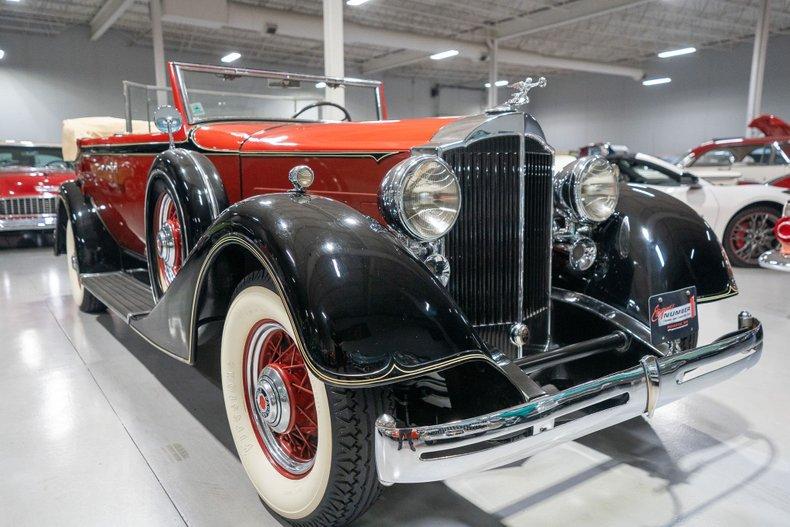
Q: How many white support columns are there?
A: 4